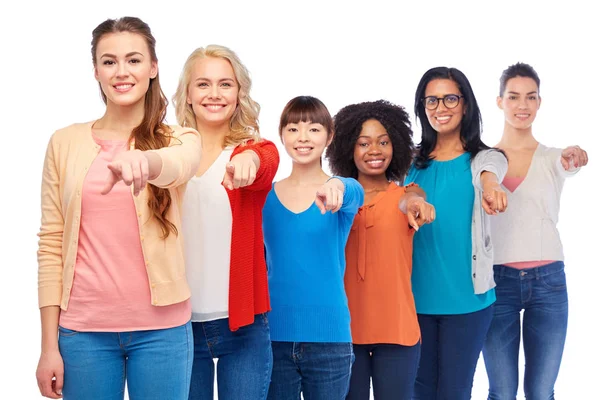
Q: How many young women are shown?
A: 6